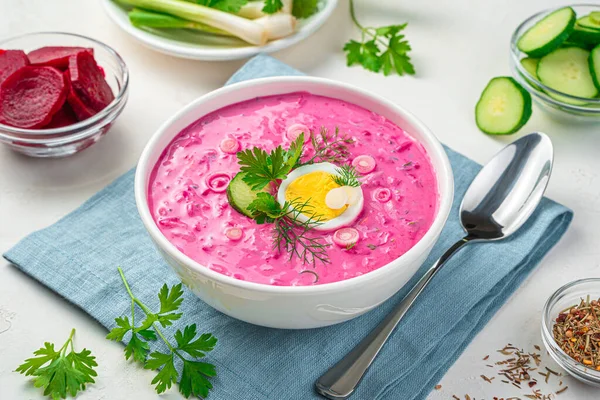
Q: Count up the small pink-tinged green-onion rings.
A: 7